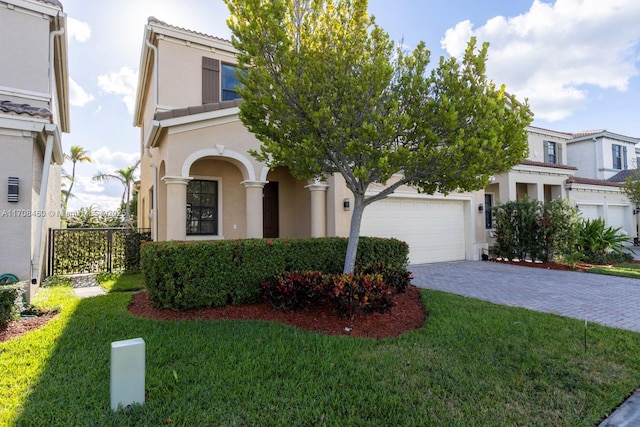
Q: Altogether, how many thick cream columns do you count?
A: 3